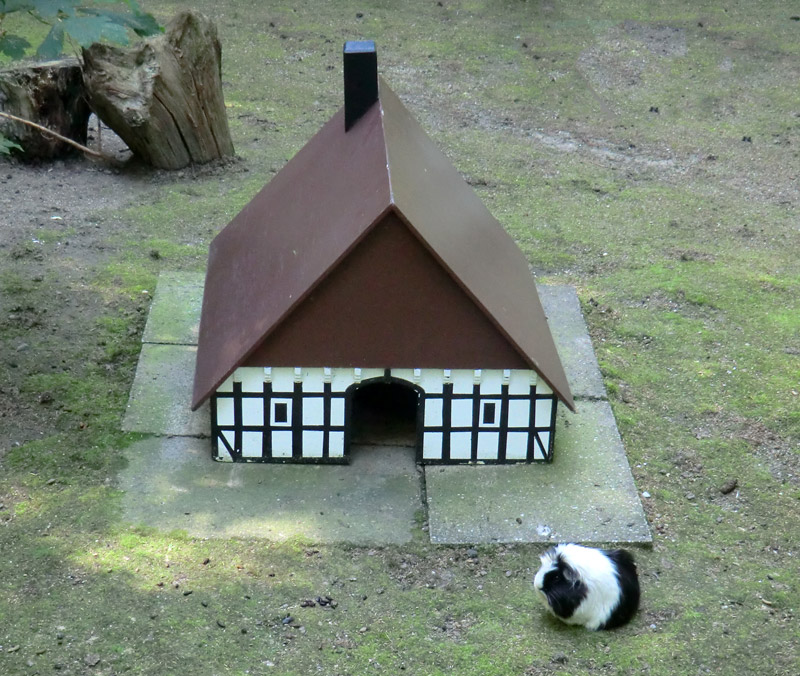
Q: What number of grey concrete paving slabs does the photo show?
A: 5